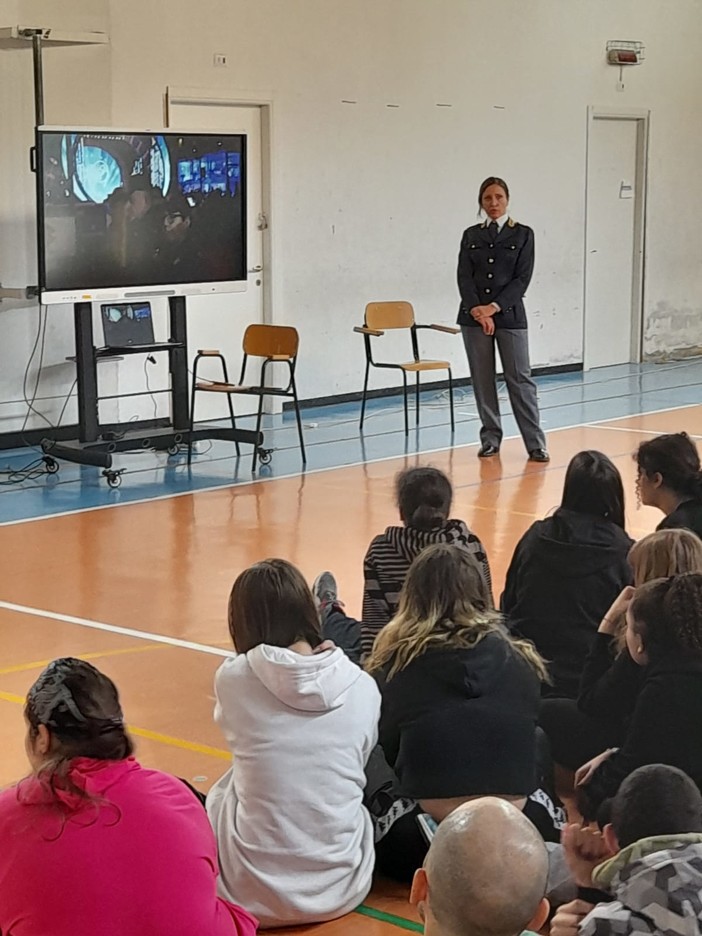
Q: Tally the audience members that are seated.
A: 10